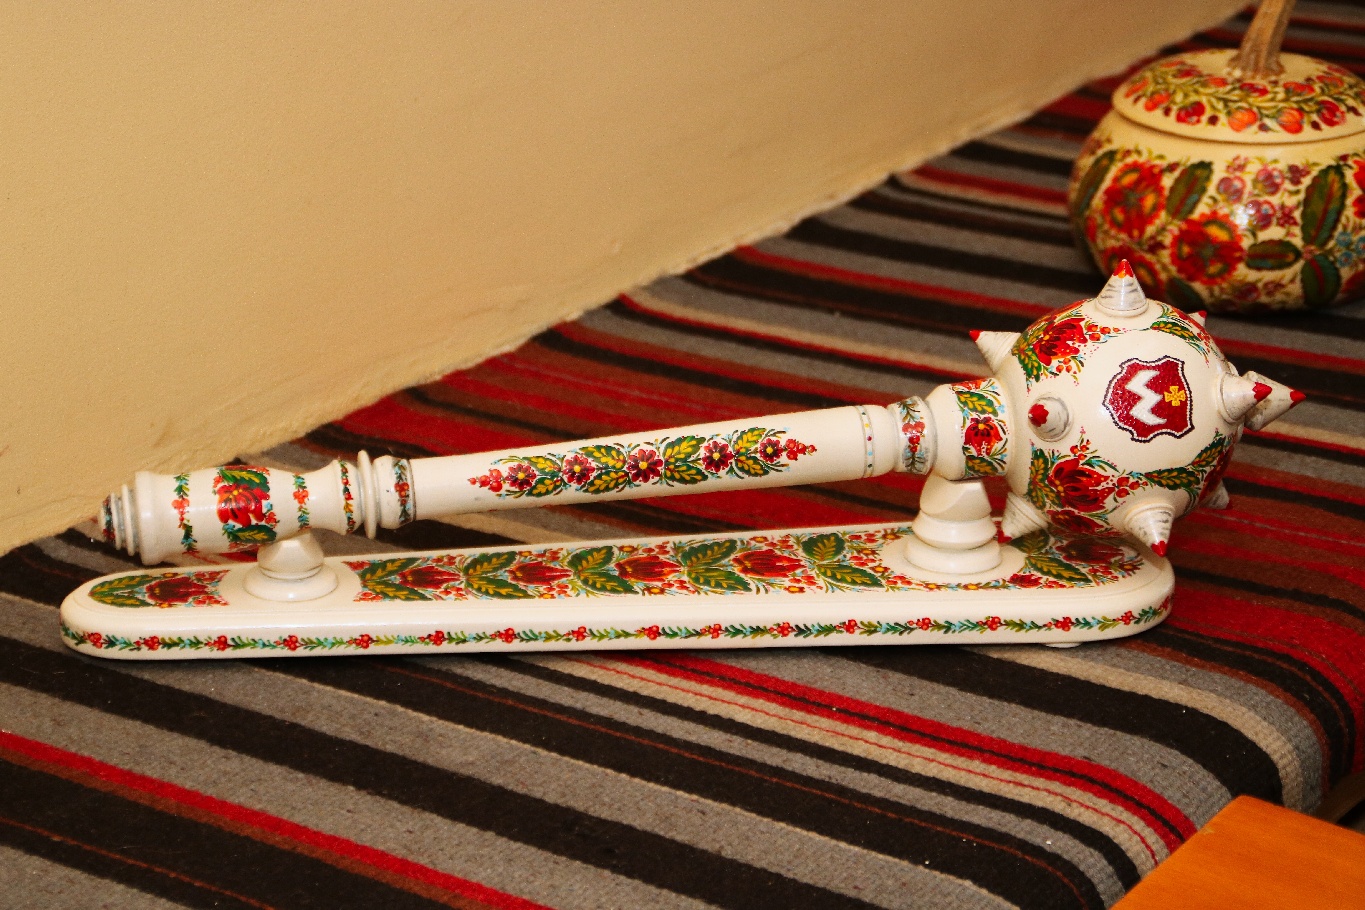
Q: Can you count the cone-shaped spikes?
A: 9